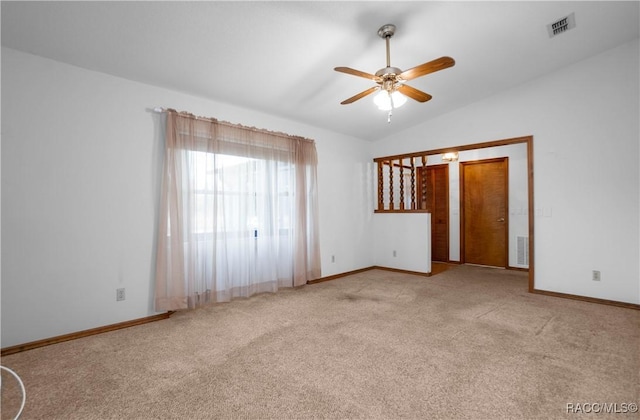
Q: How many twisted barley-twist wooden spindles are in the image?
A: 5